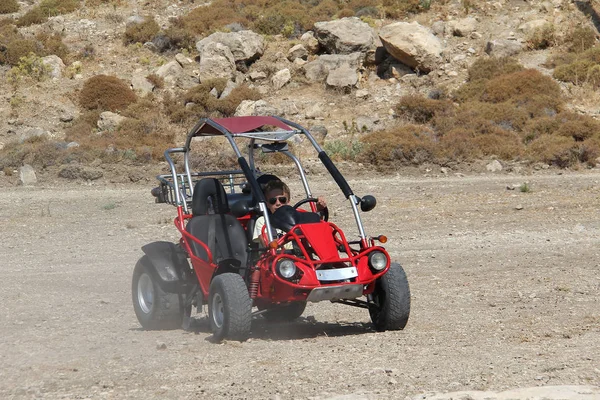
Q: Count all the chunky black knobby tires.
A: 4